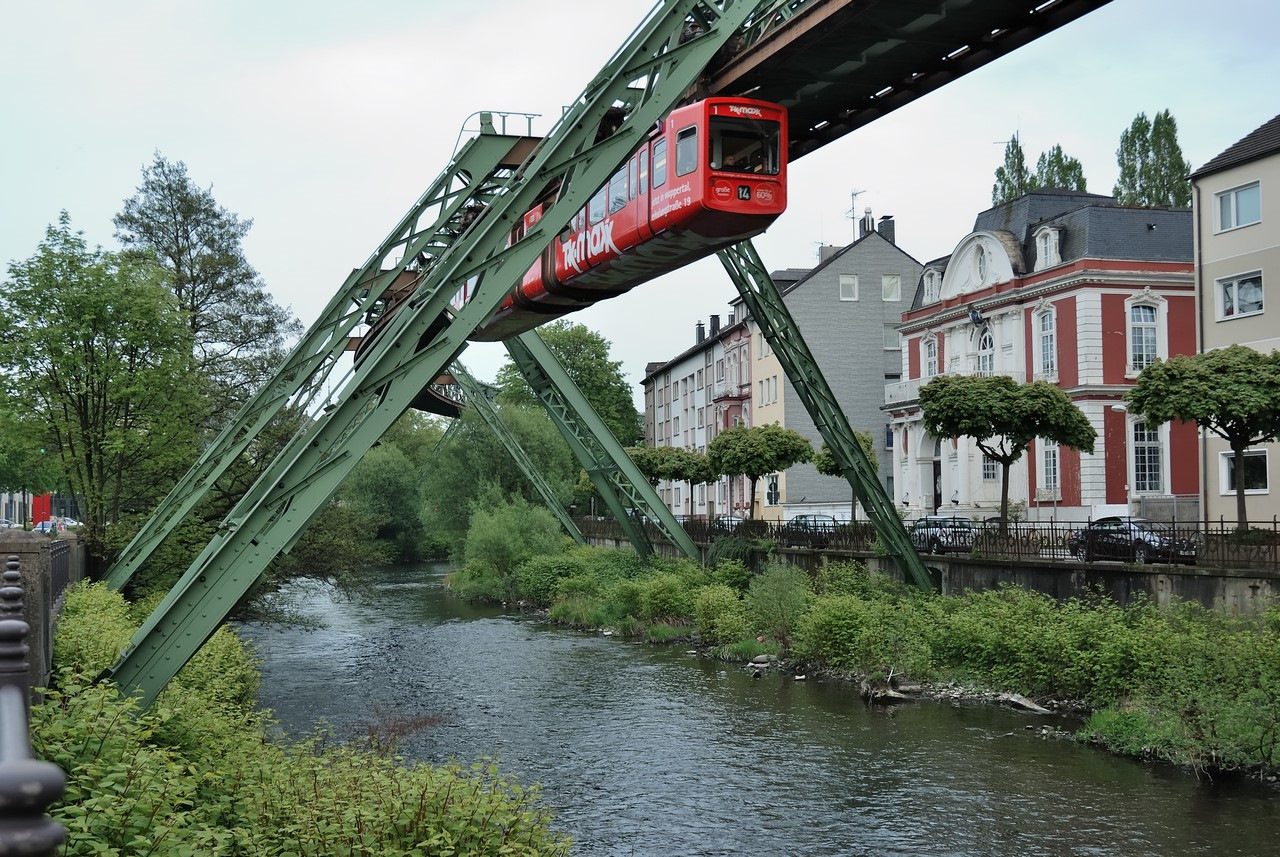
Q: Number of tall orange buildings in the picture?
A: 0